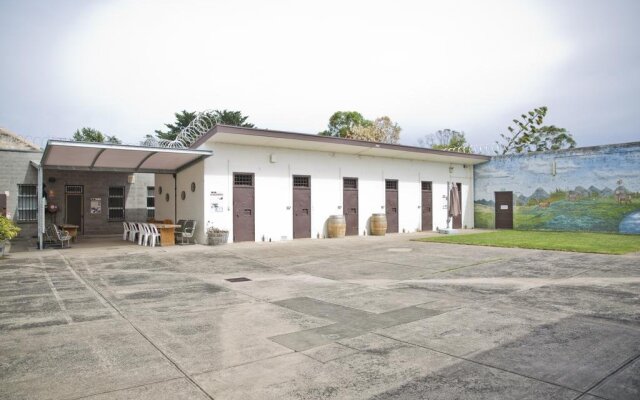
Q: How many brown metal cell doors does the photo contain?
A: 6